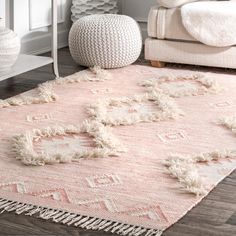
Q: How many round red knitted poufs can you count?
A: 0